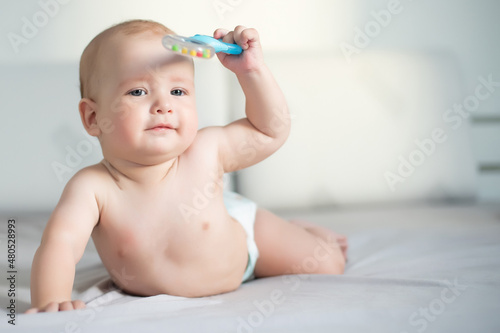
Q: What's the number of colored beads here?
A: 6